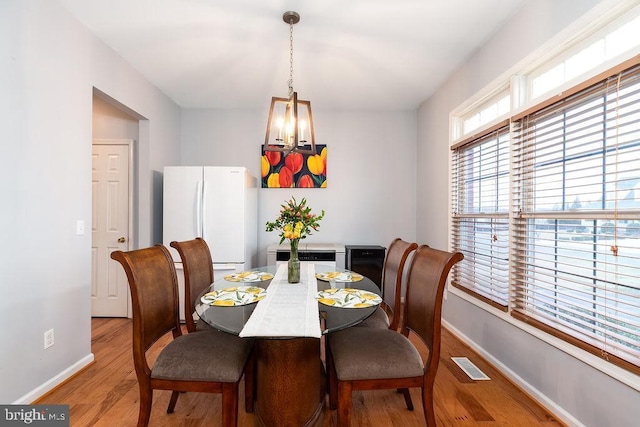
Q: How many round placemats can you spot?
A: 4